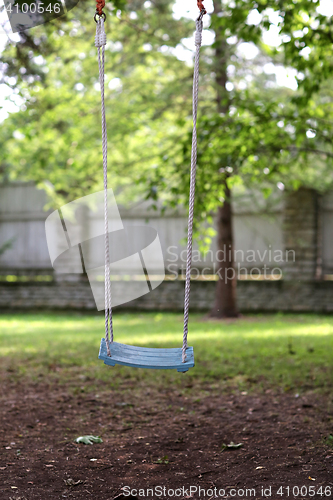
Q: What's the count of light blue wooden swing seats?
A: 1